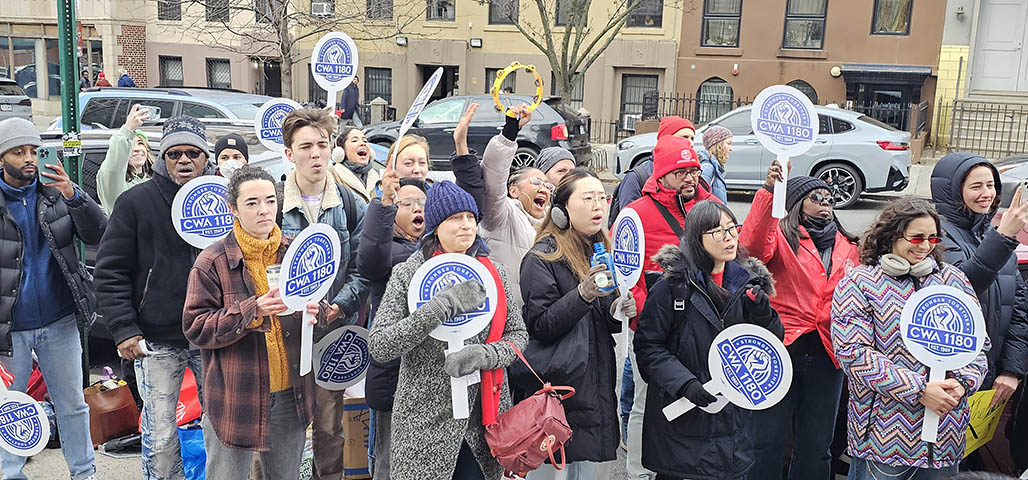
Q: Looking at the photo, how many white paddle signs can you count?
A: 12